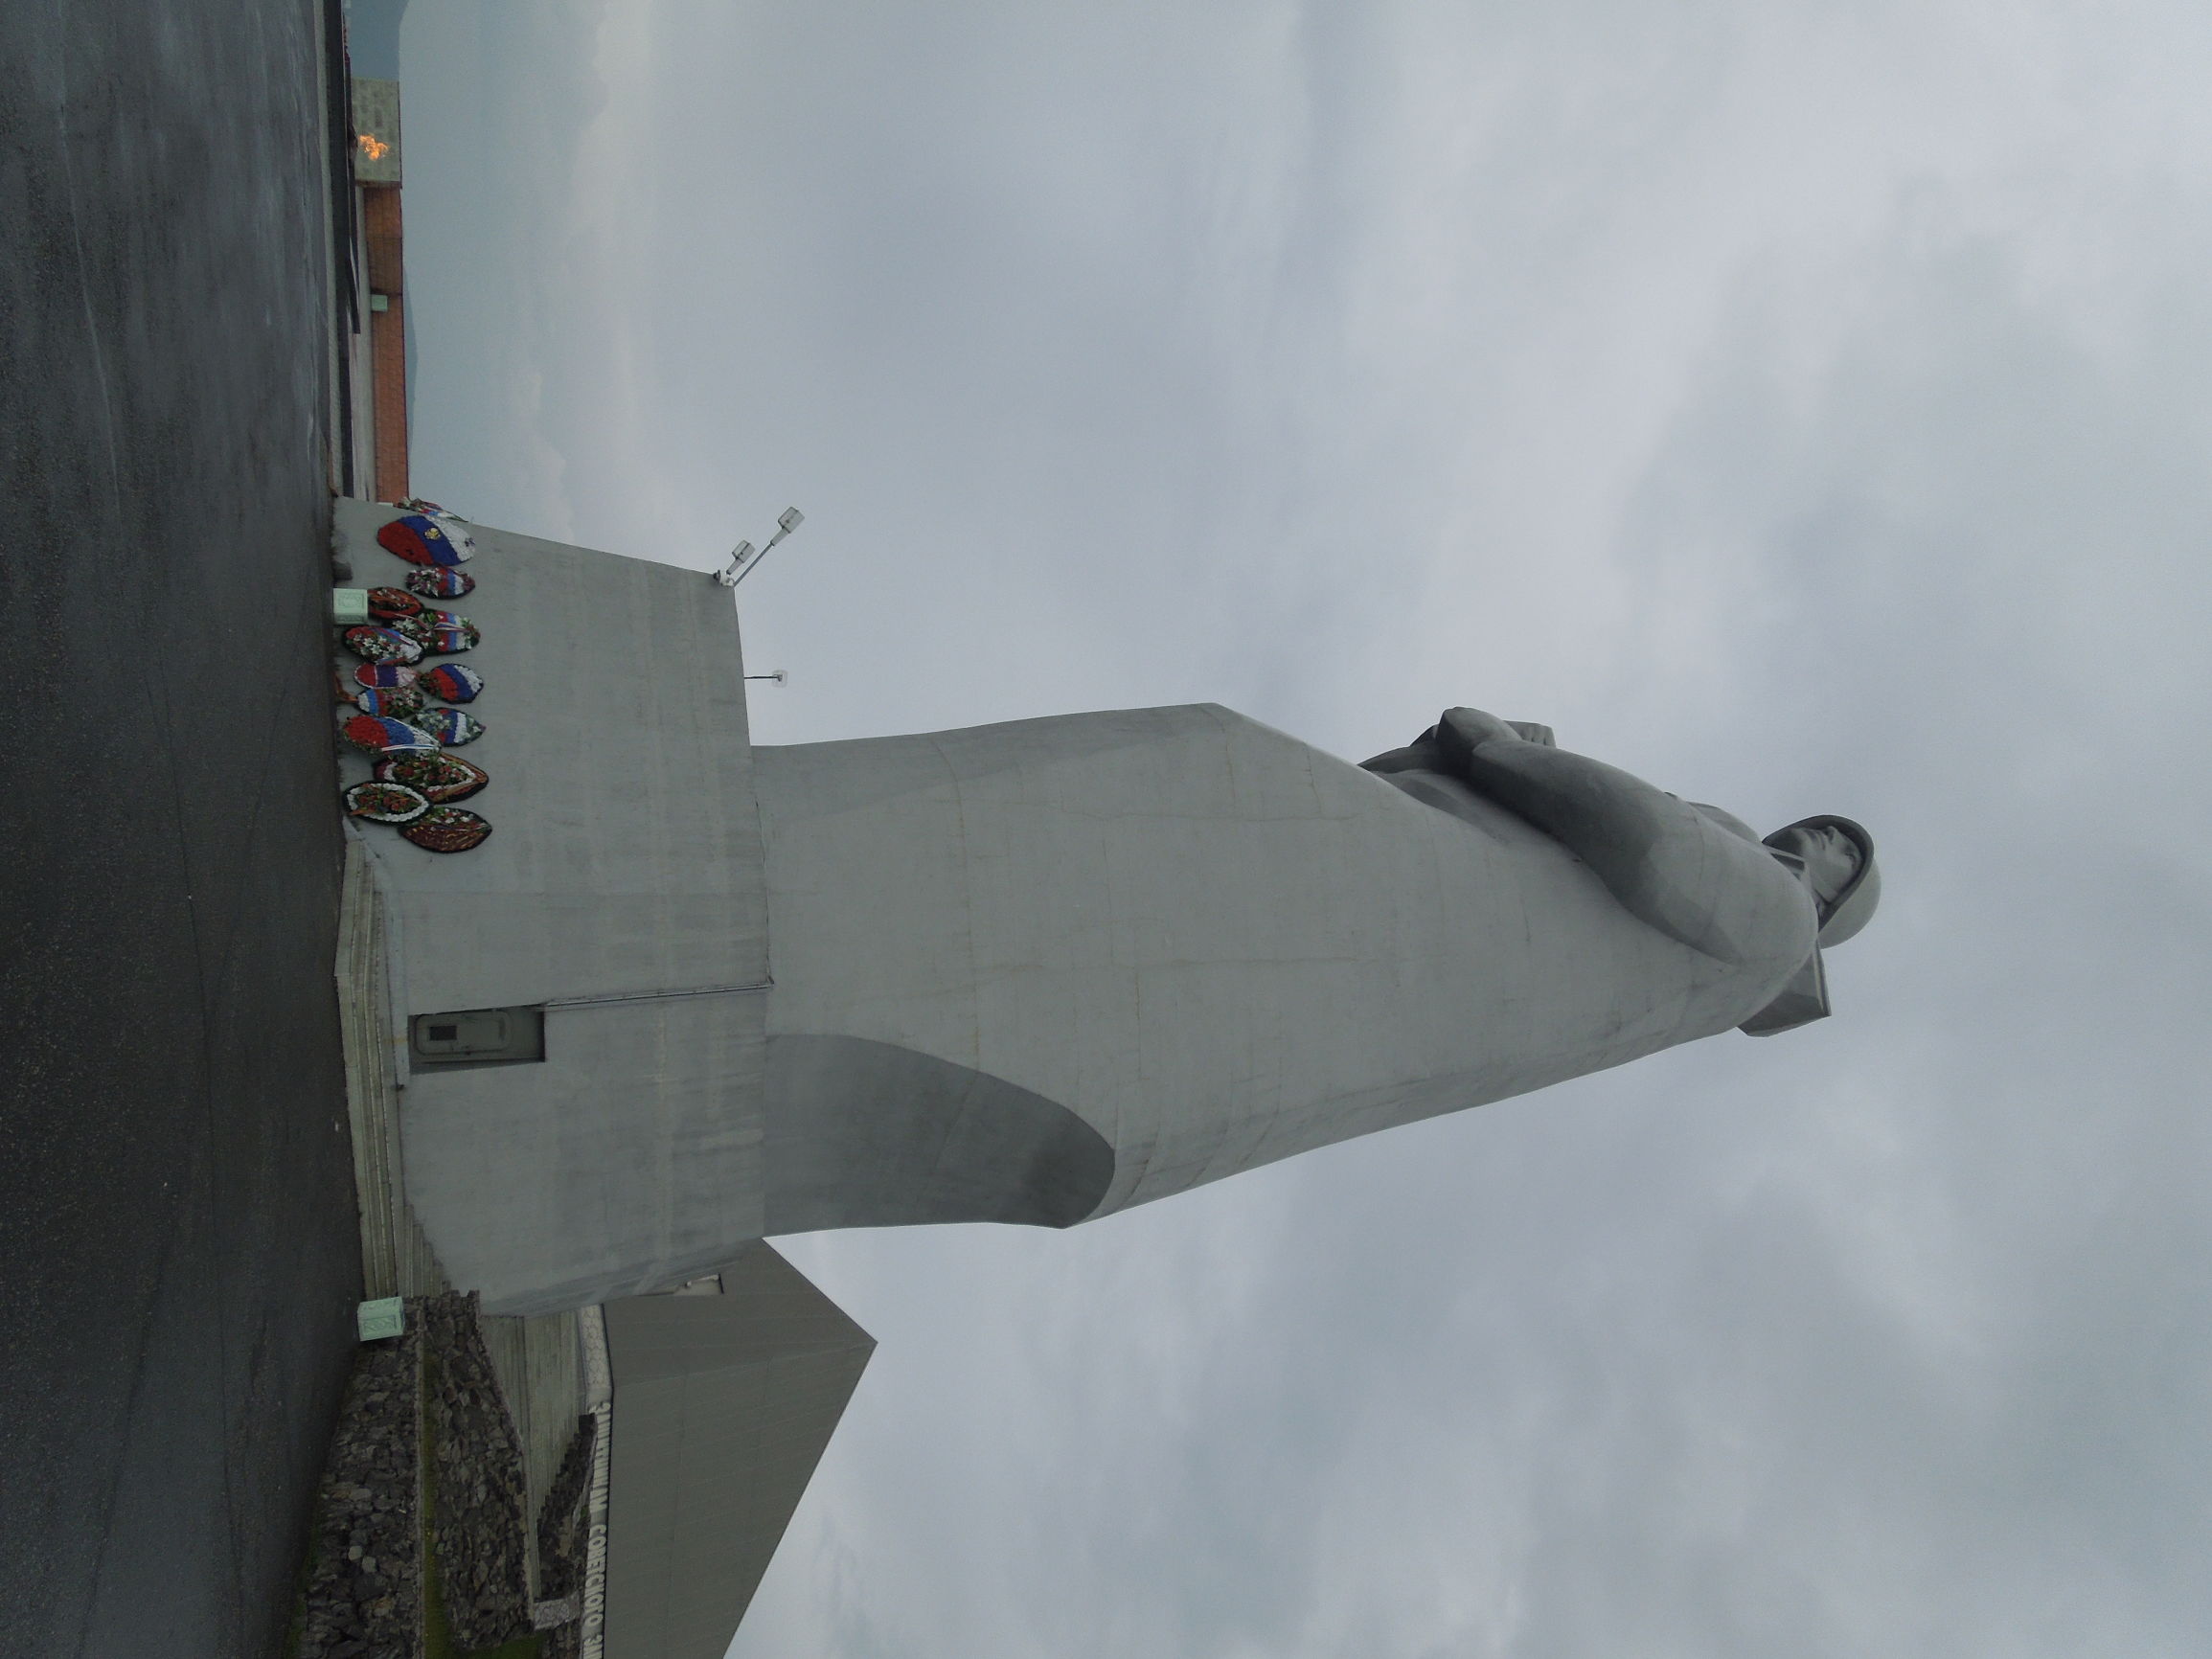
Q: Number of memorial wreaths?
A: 14